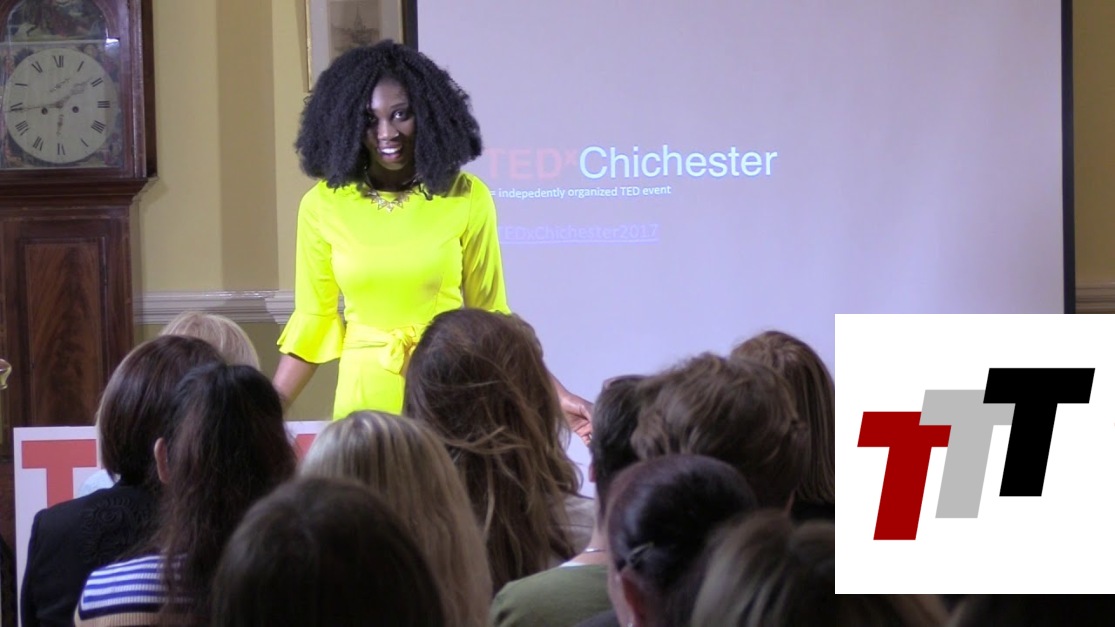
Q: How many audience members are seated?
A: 11